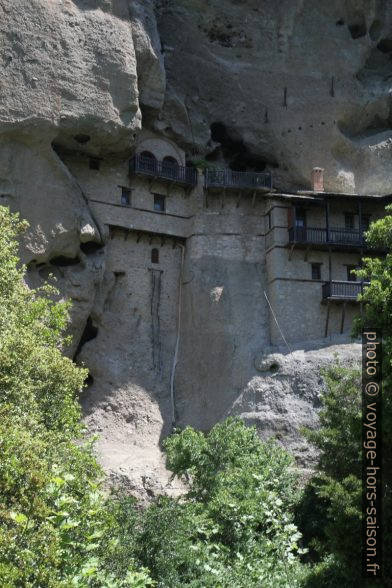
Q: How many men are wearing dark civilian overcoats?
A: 0